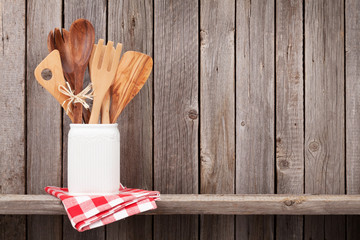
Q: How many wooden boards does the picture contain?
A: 11